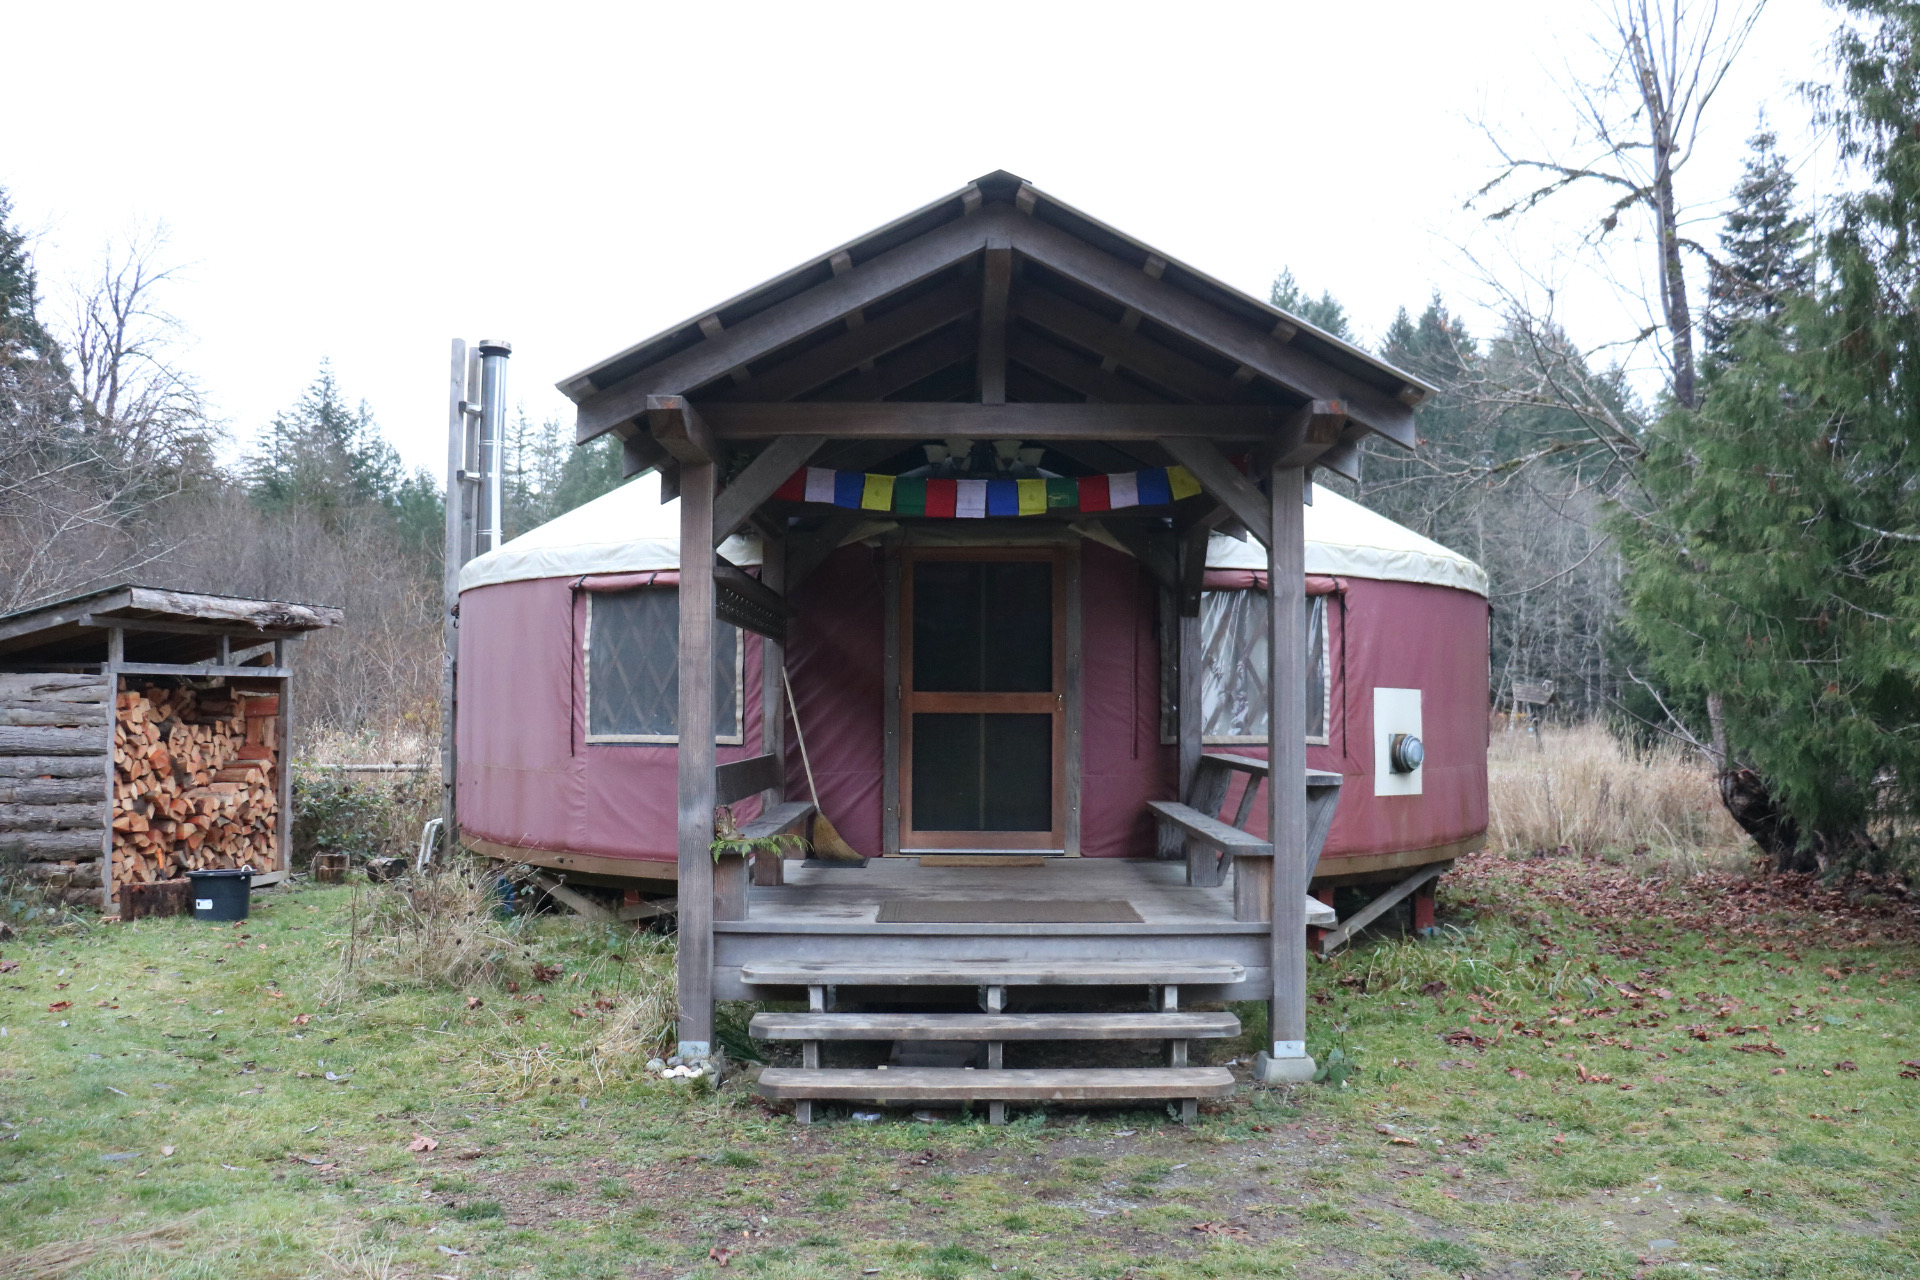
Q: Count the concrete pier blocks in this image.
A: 2